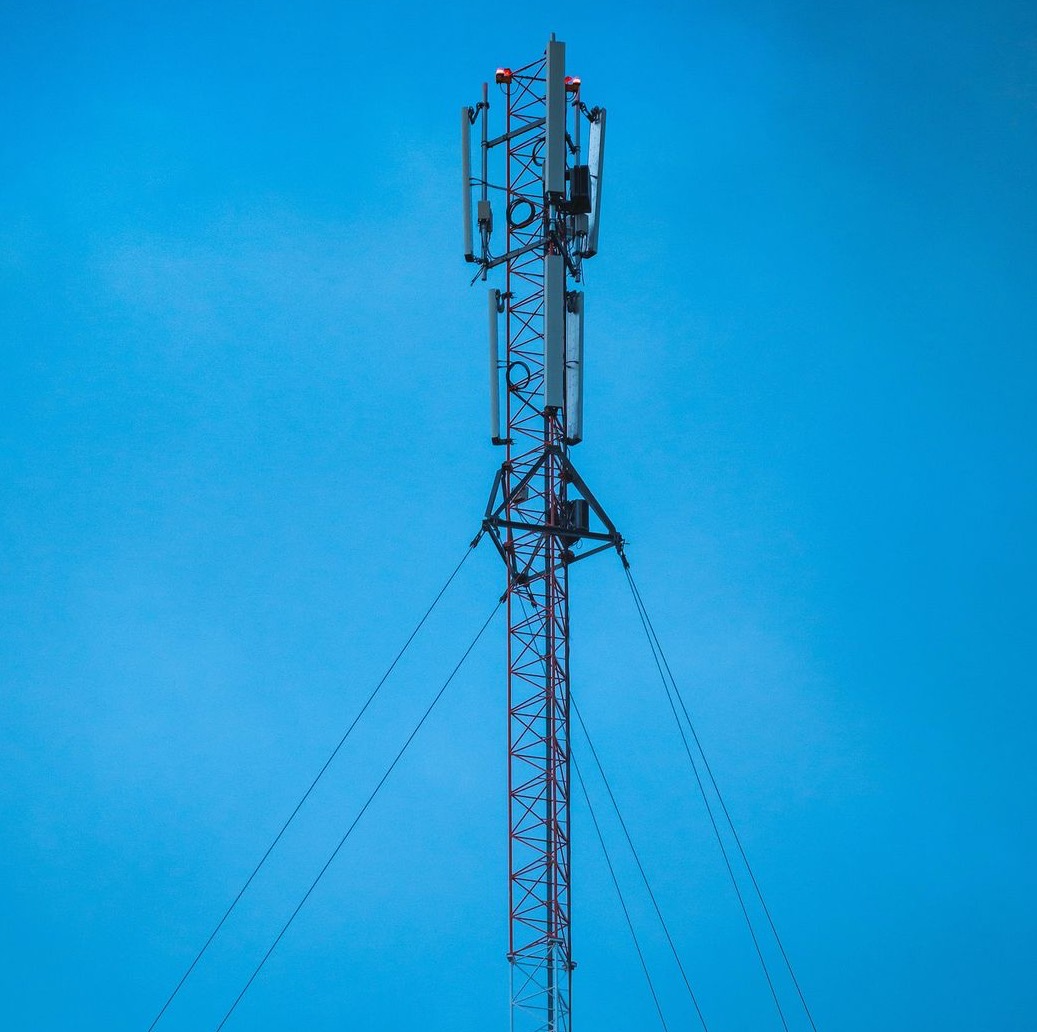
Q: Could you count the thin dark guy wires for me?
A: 6